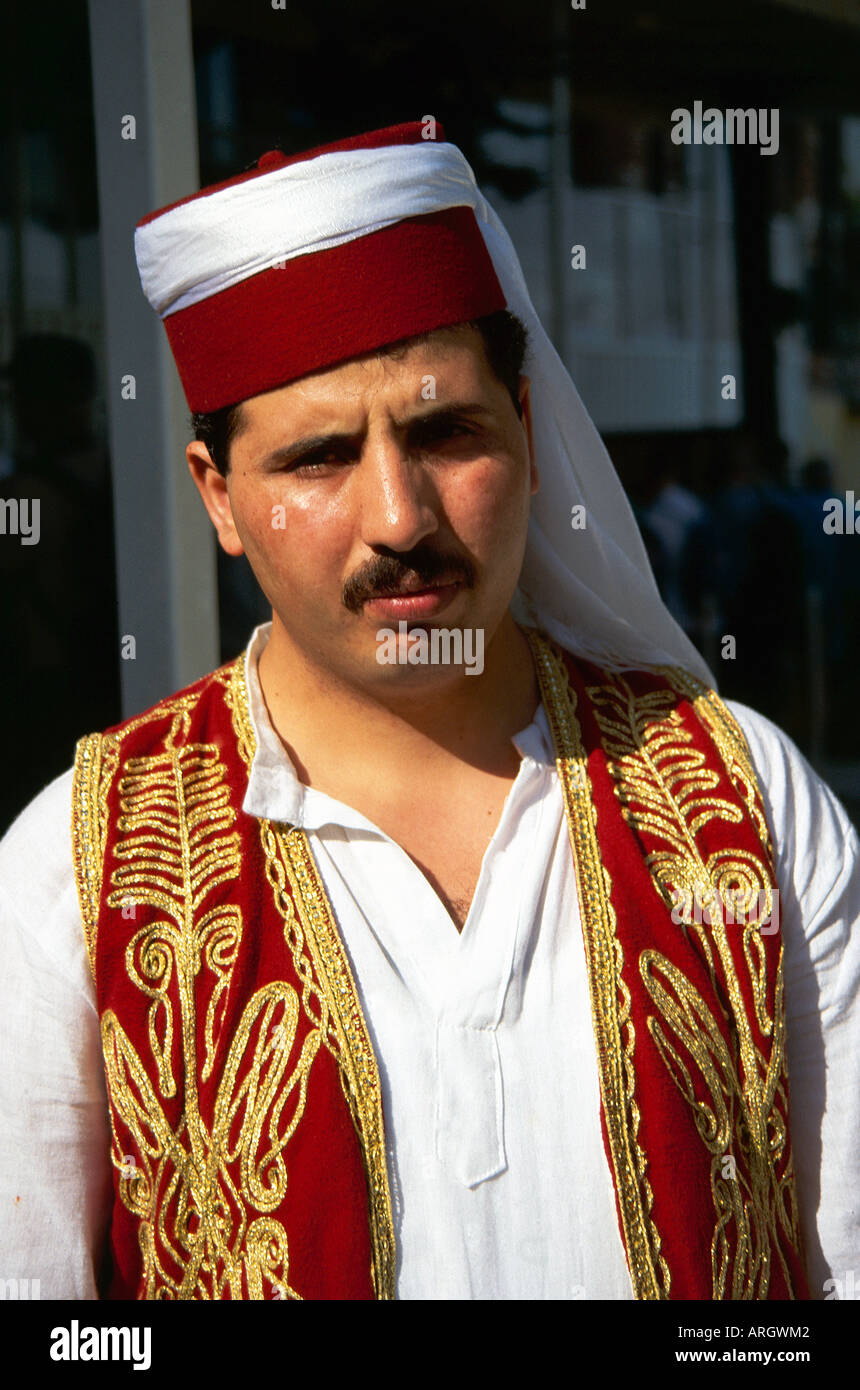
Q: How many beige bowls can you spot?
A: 0